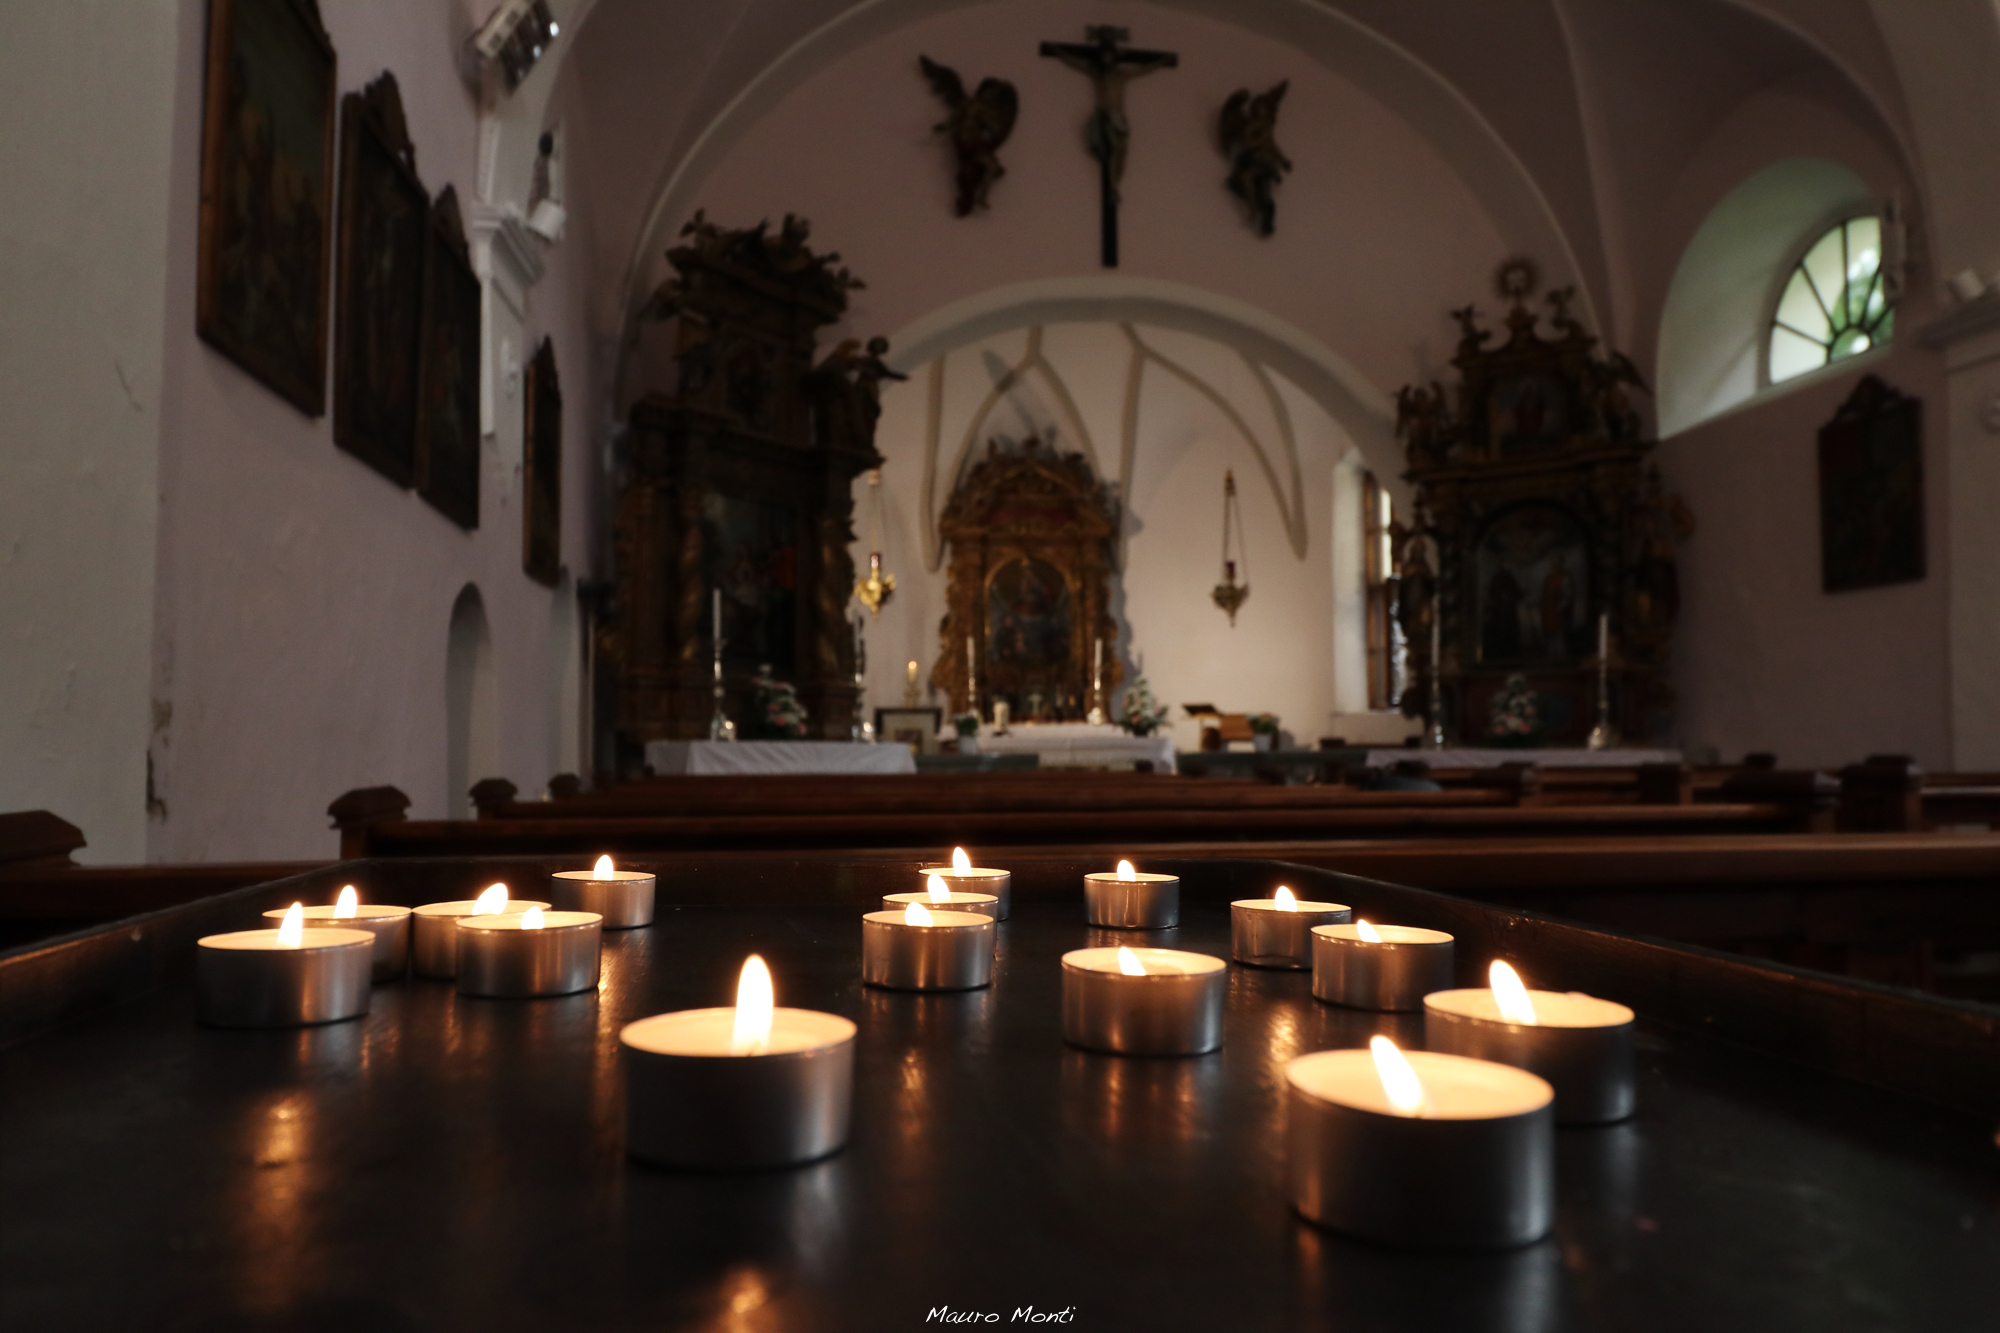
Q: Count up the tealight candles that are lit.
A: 15